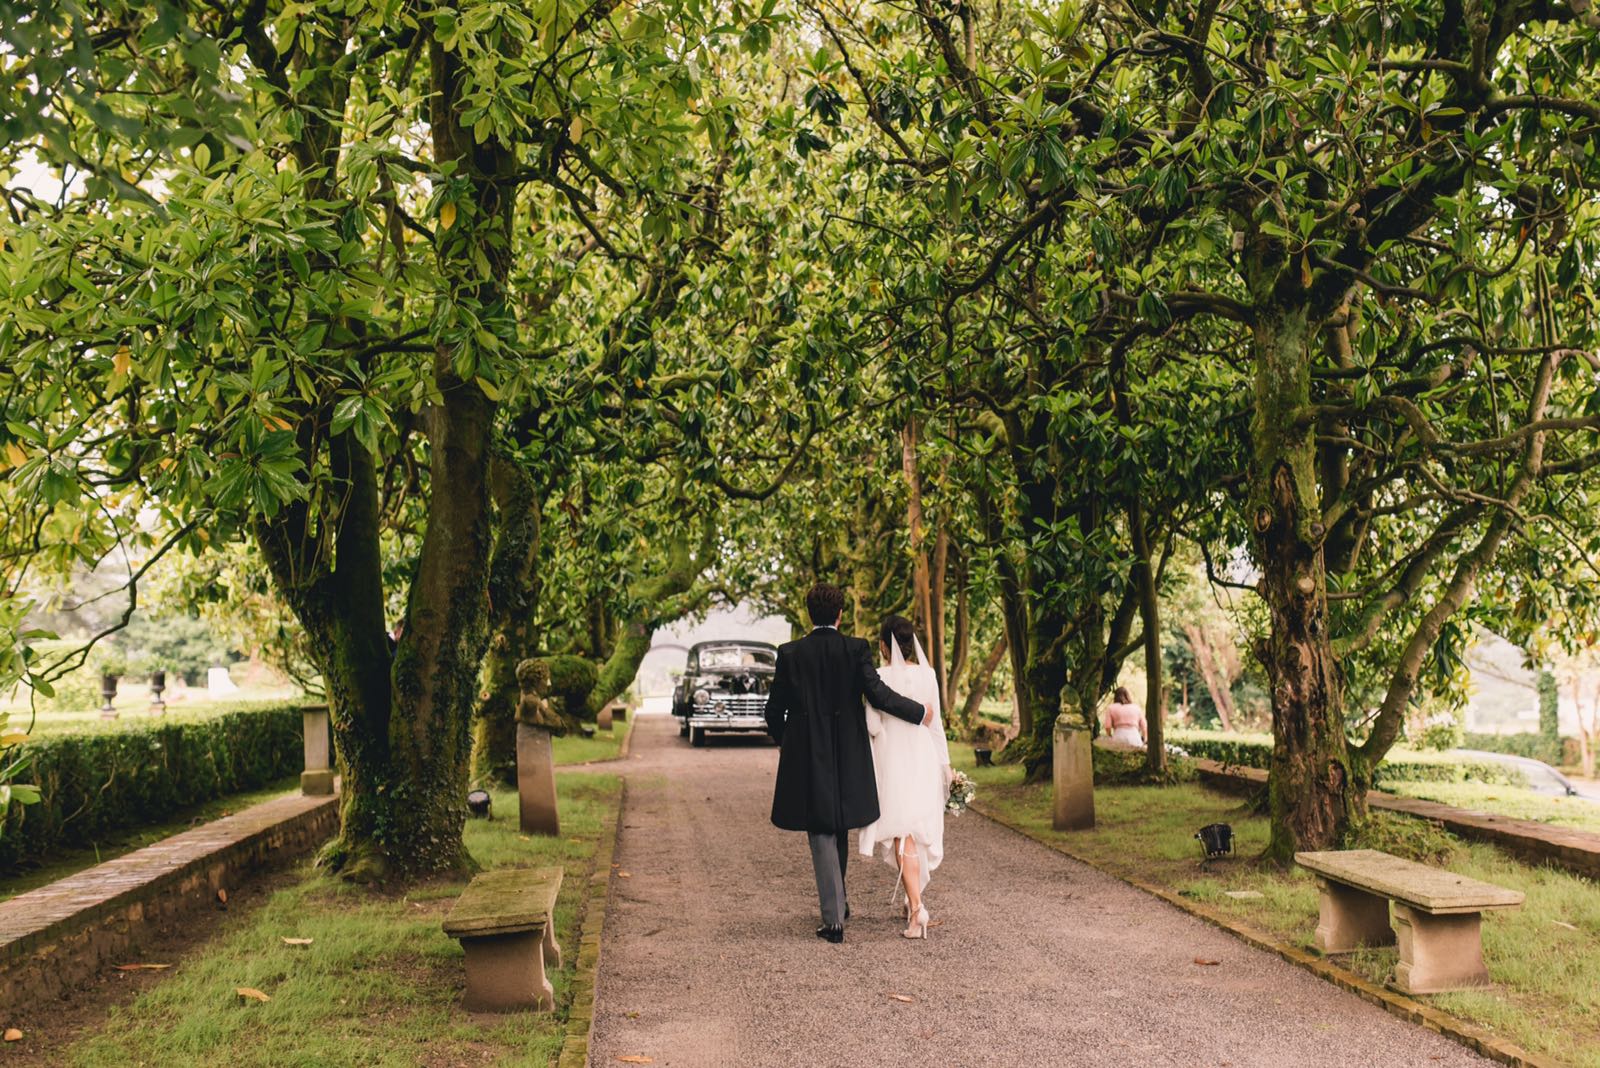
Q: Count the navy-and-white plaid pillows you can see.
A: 0